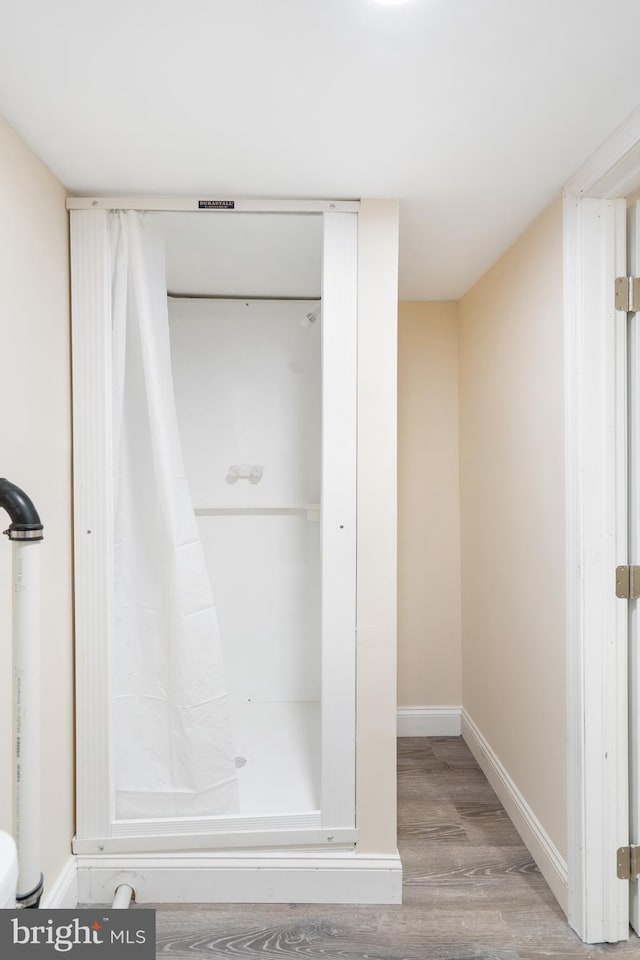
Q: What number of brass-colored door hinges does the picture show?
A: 3